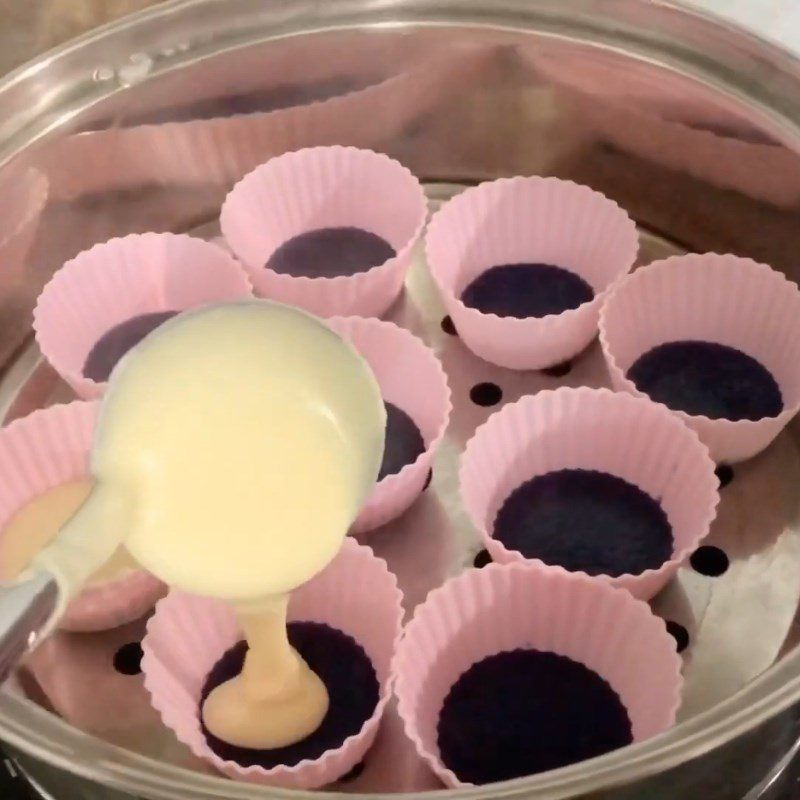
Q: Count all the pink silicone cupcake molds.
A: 9